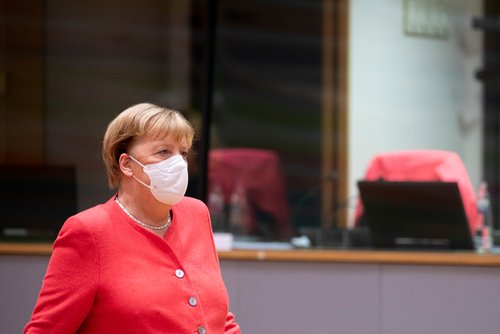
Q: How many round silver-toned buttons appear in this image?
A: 3